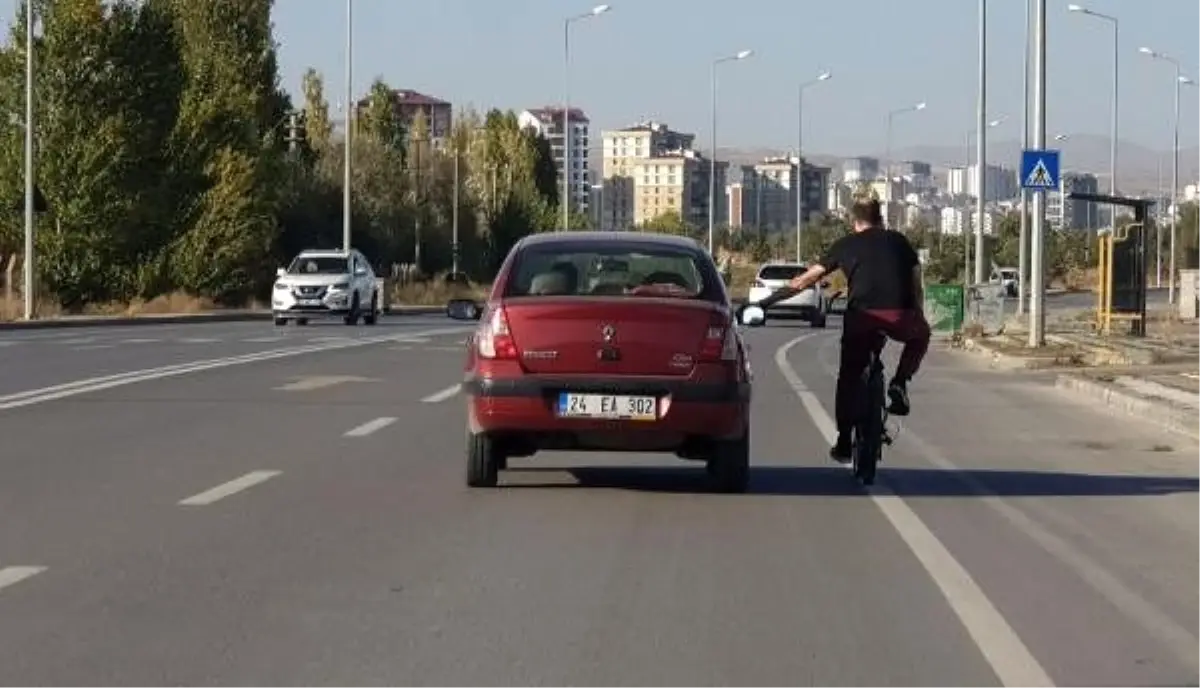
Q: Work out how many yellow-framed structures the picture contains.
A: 1